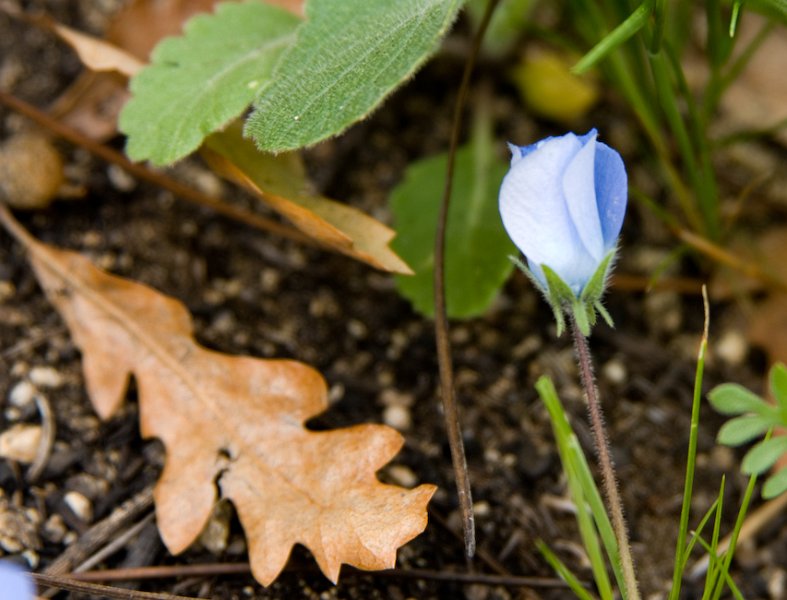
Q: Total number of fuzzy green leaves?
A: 2